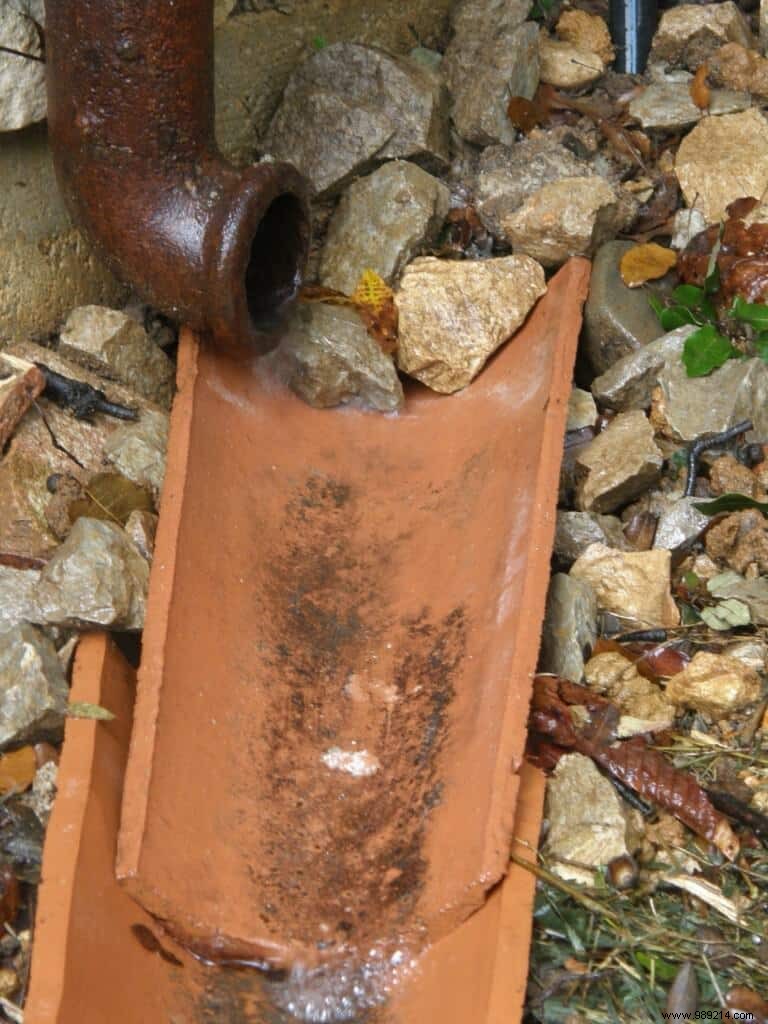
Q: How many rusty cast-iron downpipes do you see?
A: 1